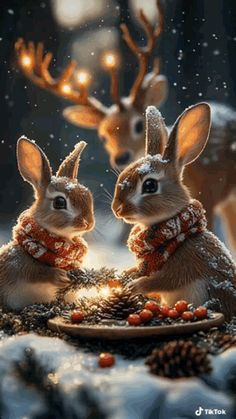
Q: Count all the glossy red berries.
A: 10